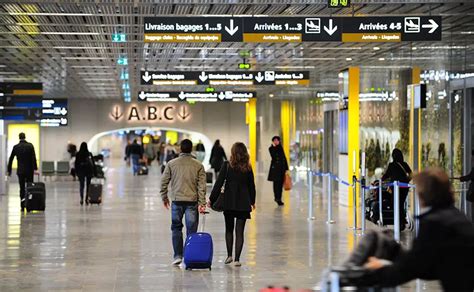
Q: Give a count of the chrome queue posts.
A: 7